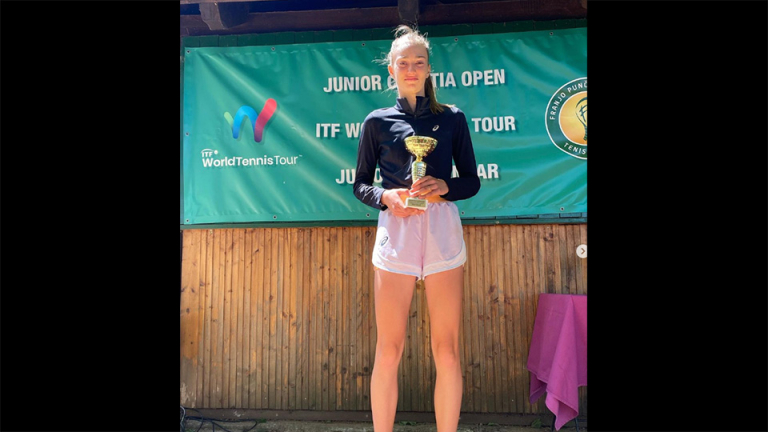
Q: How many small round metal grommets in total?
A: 11